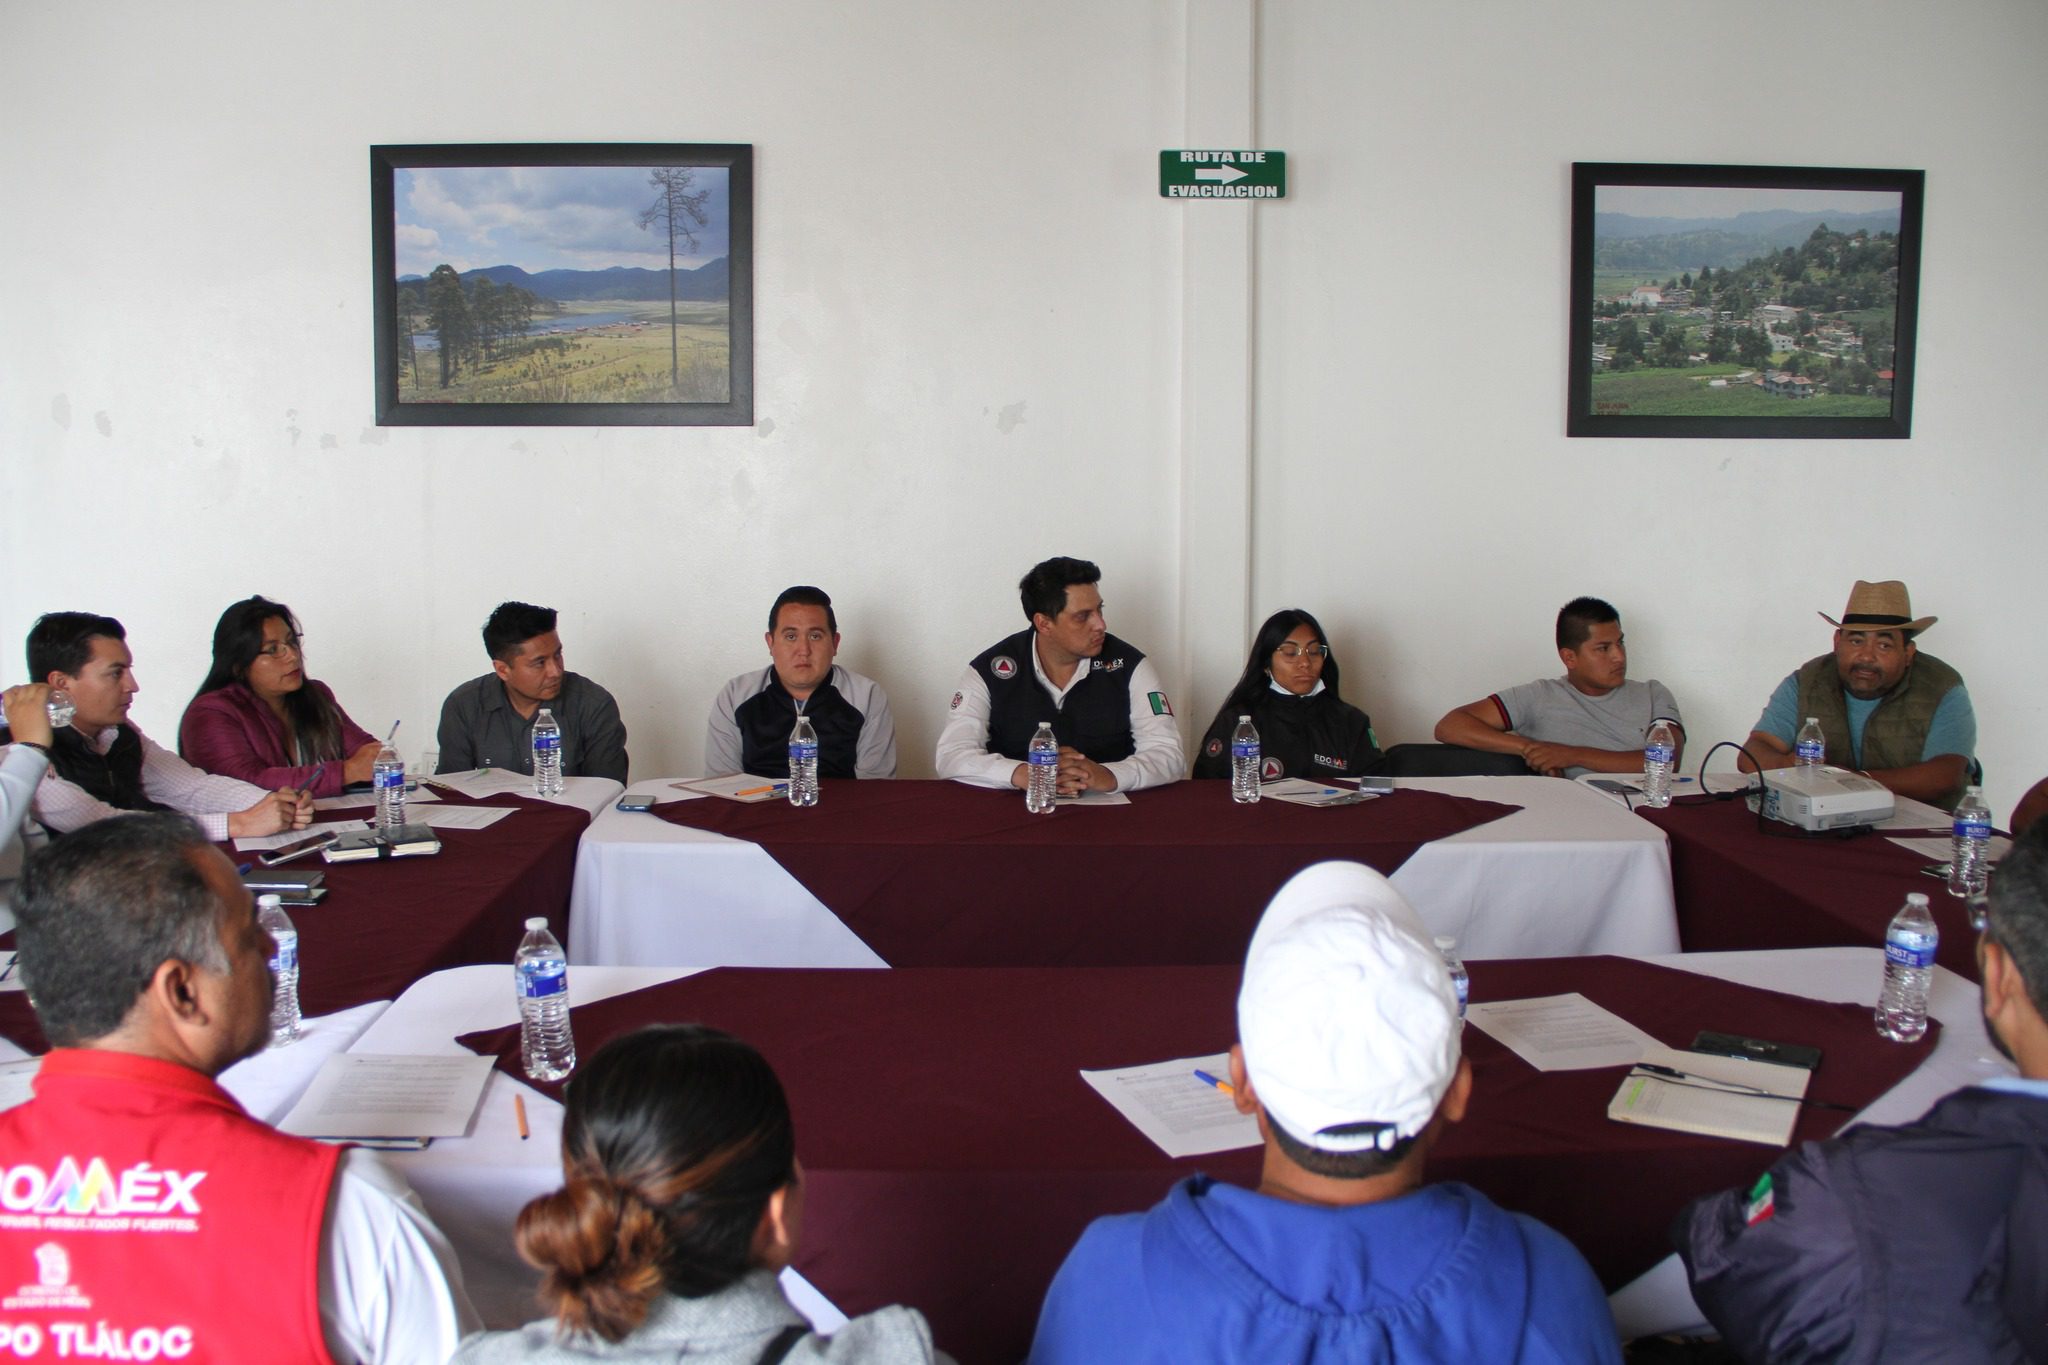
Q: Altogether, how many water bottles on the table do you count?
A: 12